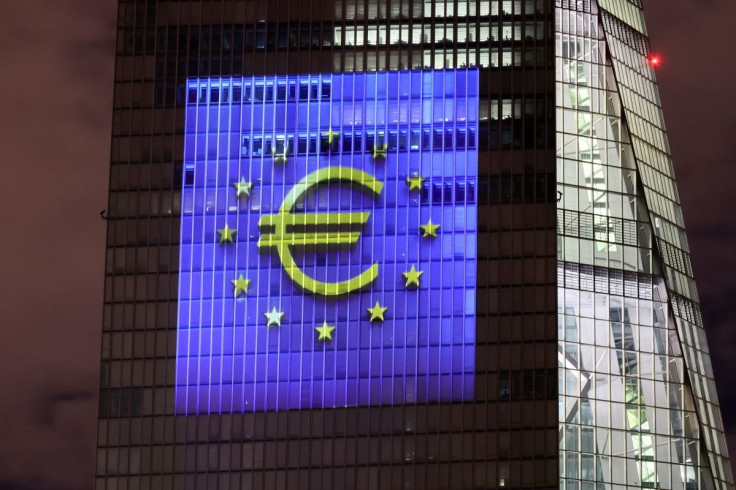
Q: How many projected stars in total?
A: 12